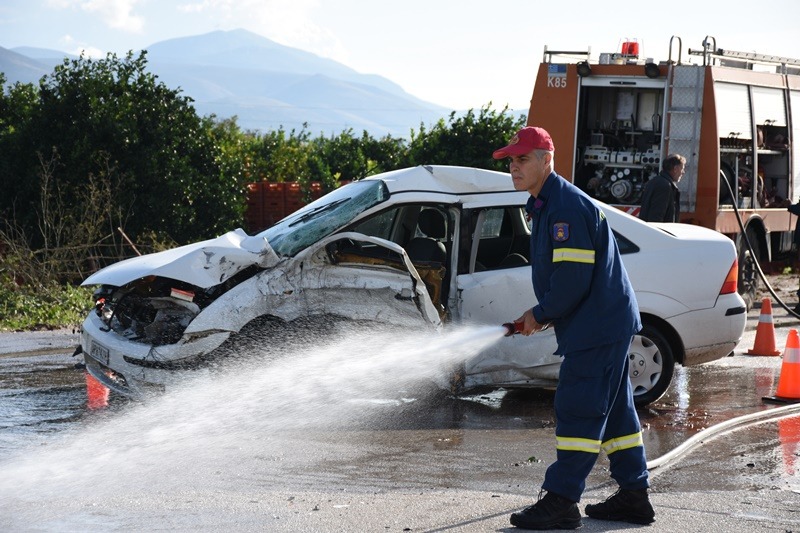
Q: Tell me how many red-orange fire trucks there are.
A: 1